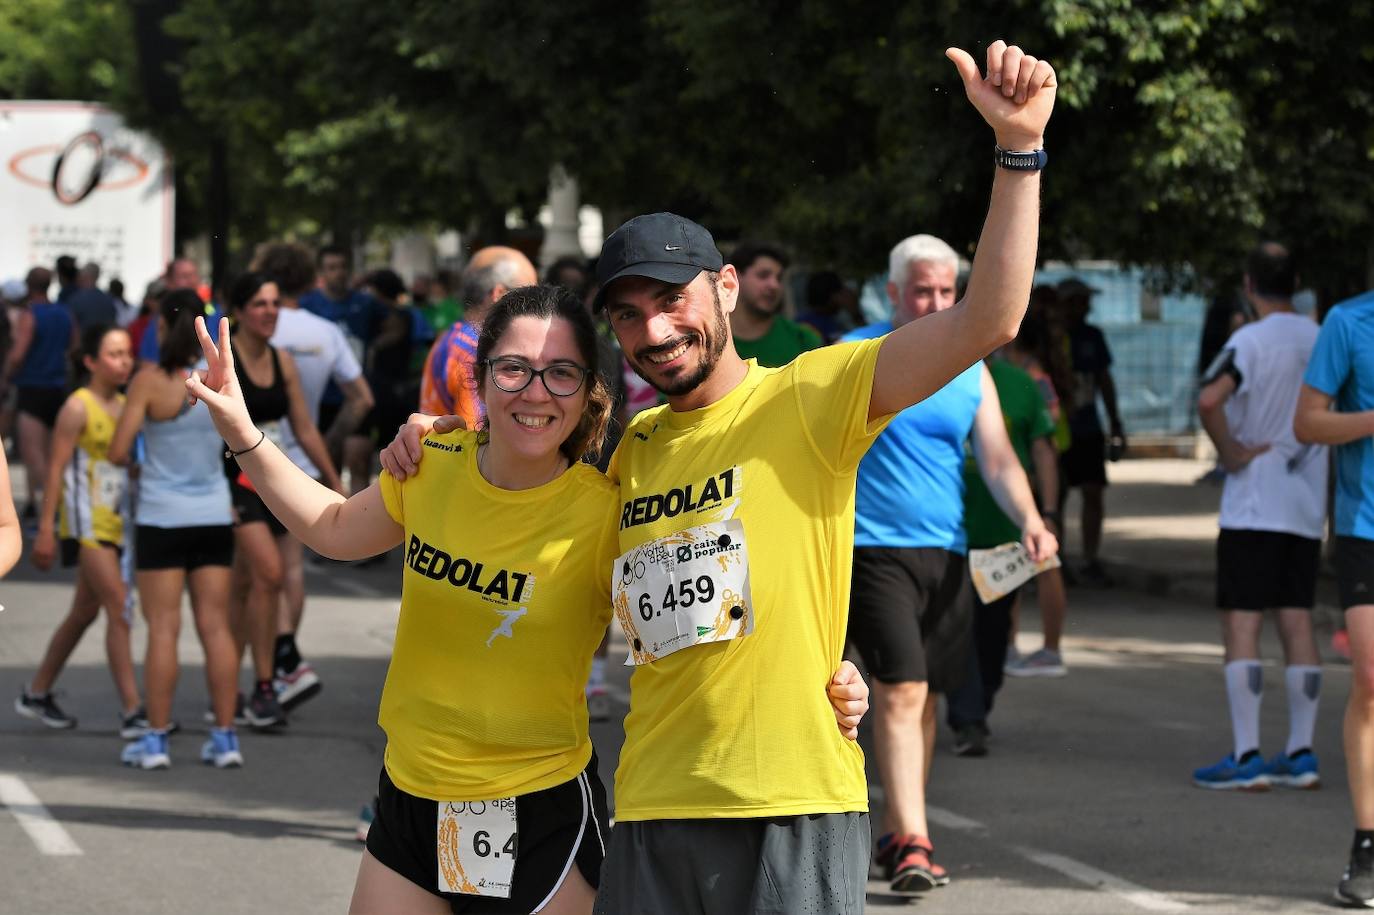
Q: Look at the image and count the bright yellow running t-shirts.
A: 2